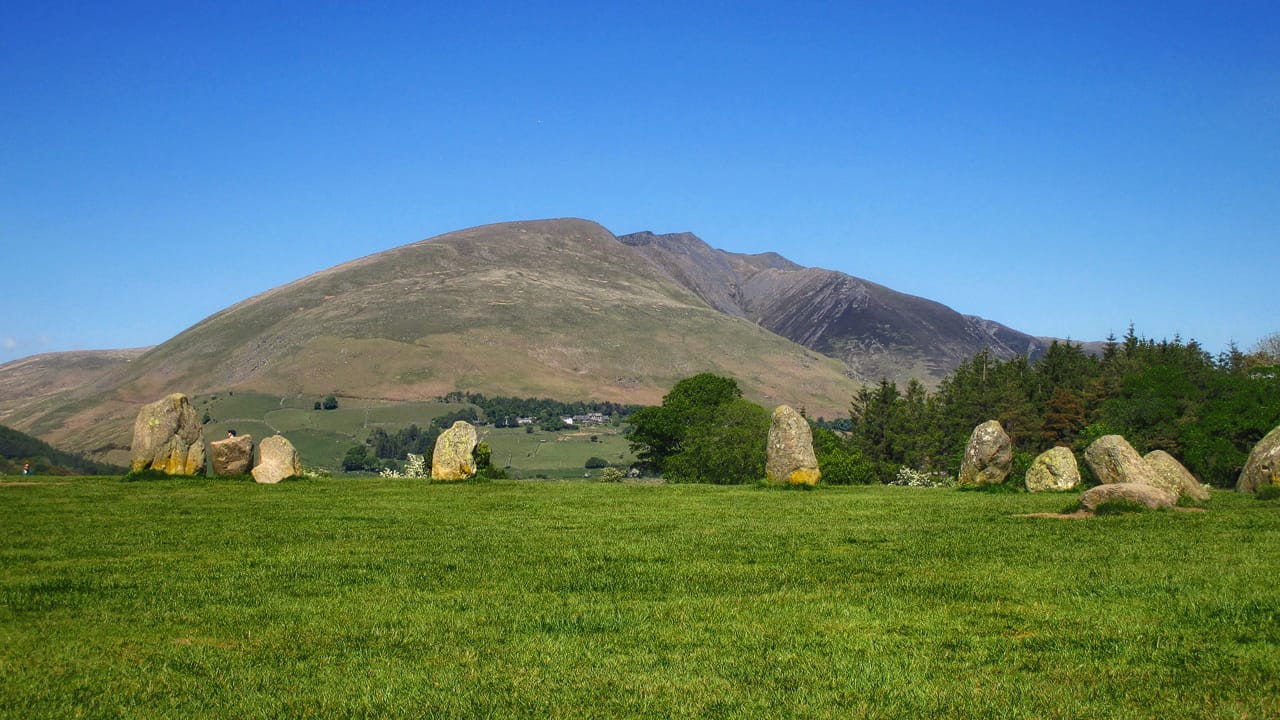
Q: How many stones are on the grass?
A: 11